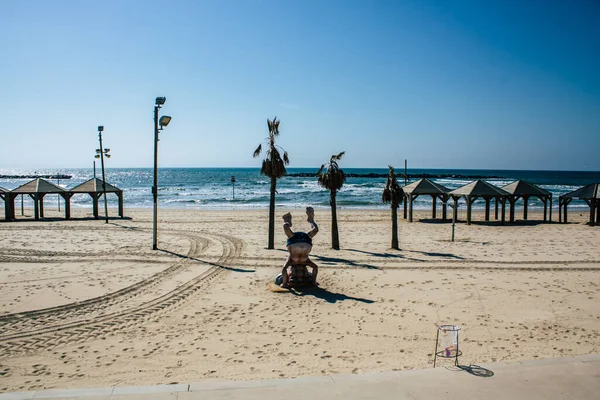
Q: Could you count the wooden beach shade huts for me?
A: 7